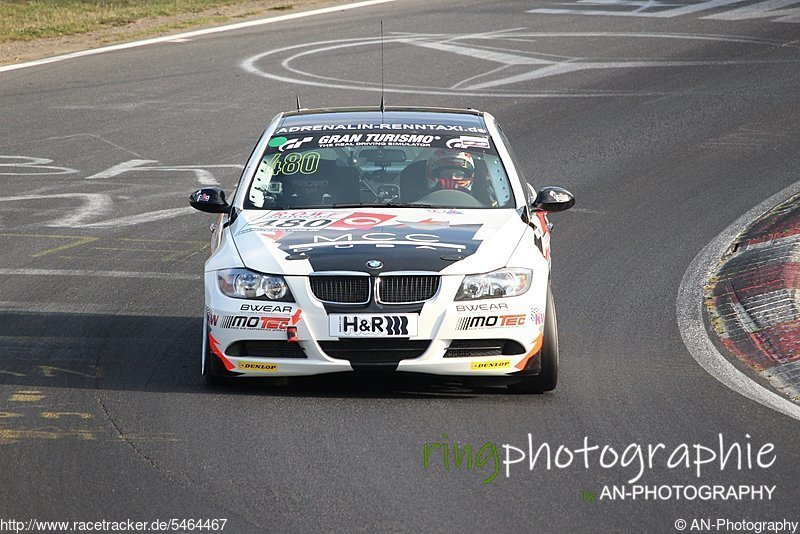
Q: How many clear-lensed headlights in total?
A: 2